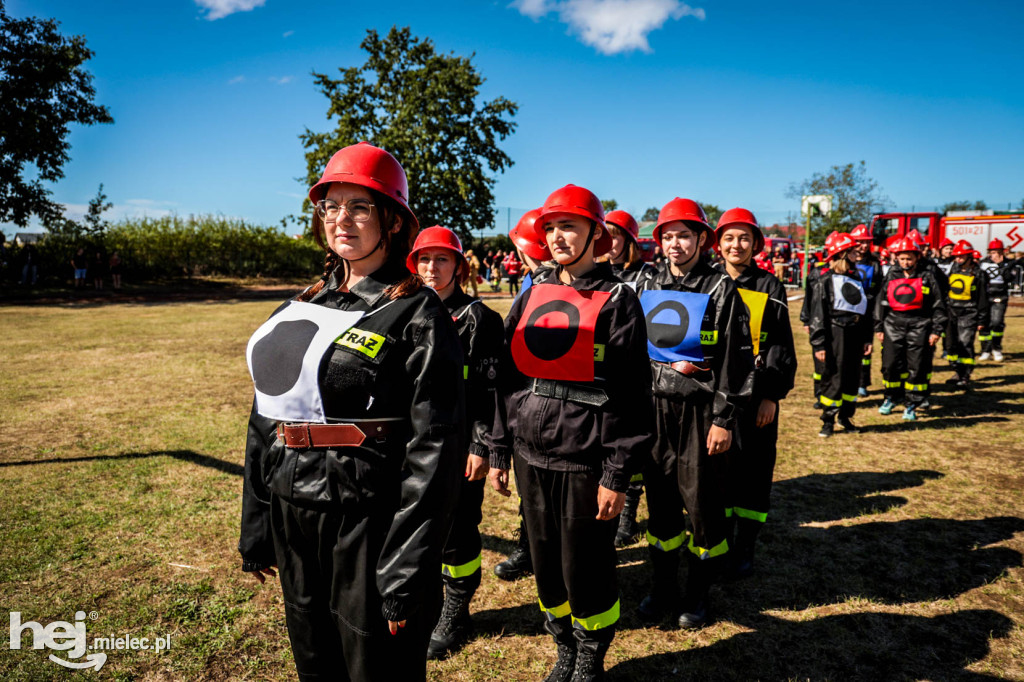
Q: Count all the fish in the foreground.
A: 0